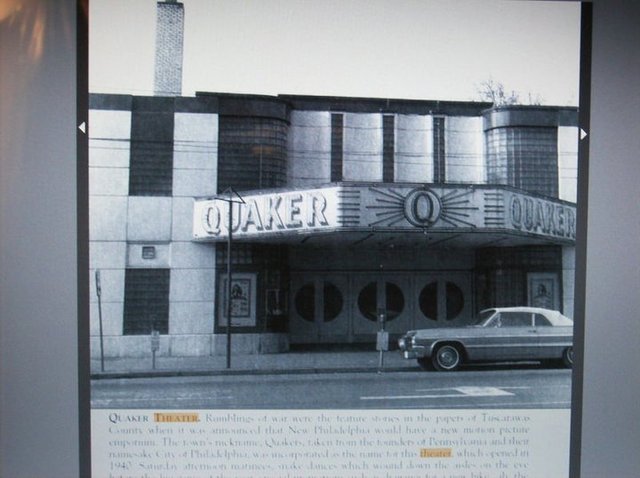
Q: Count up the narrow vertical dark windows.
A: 3